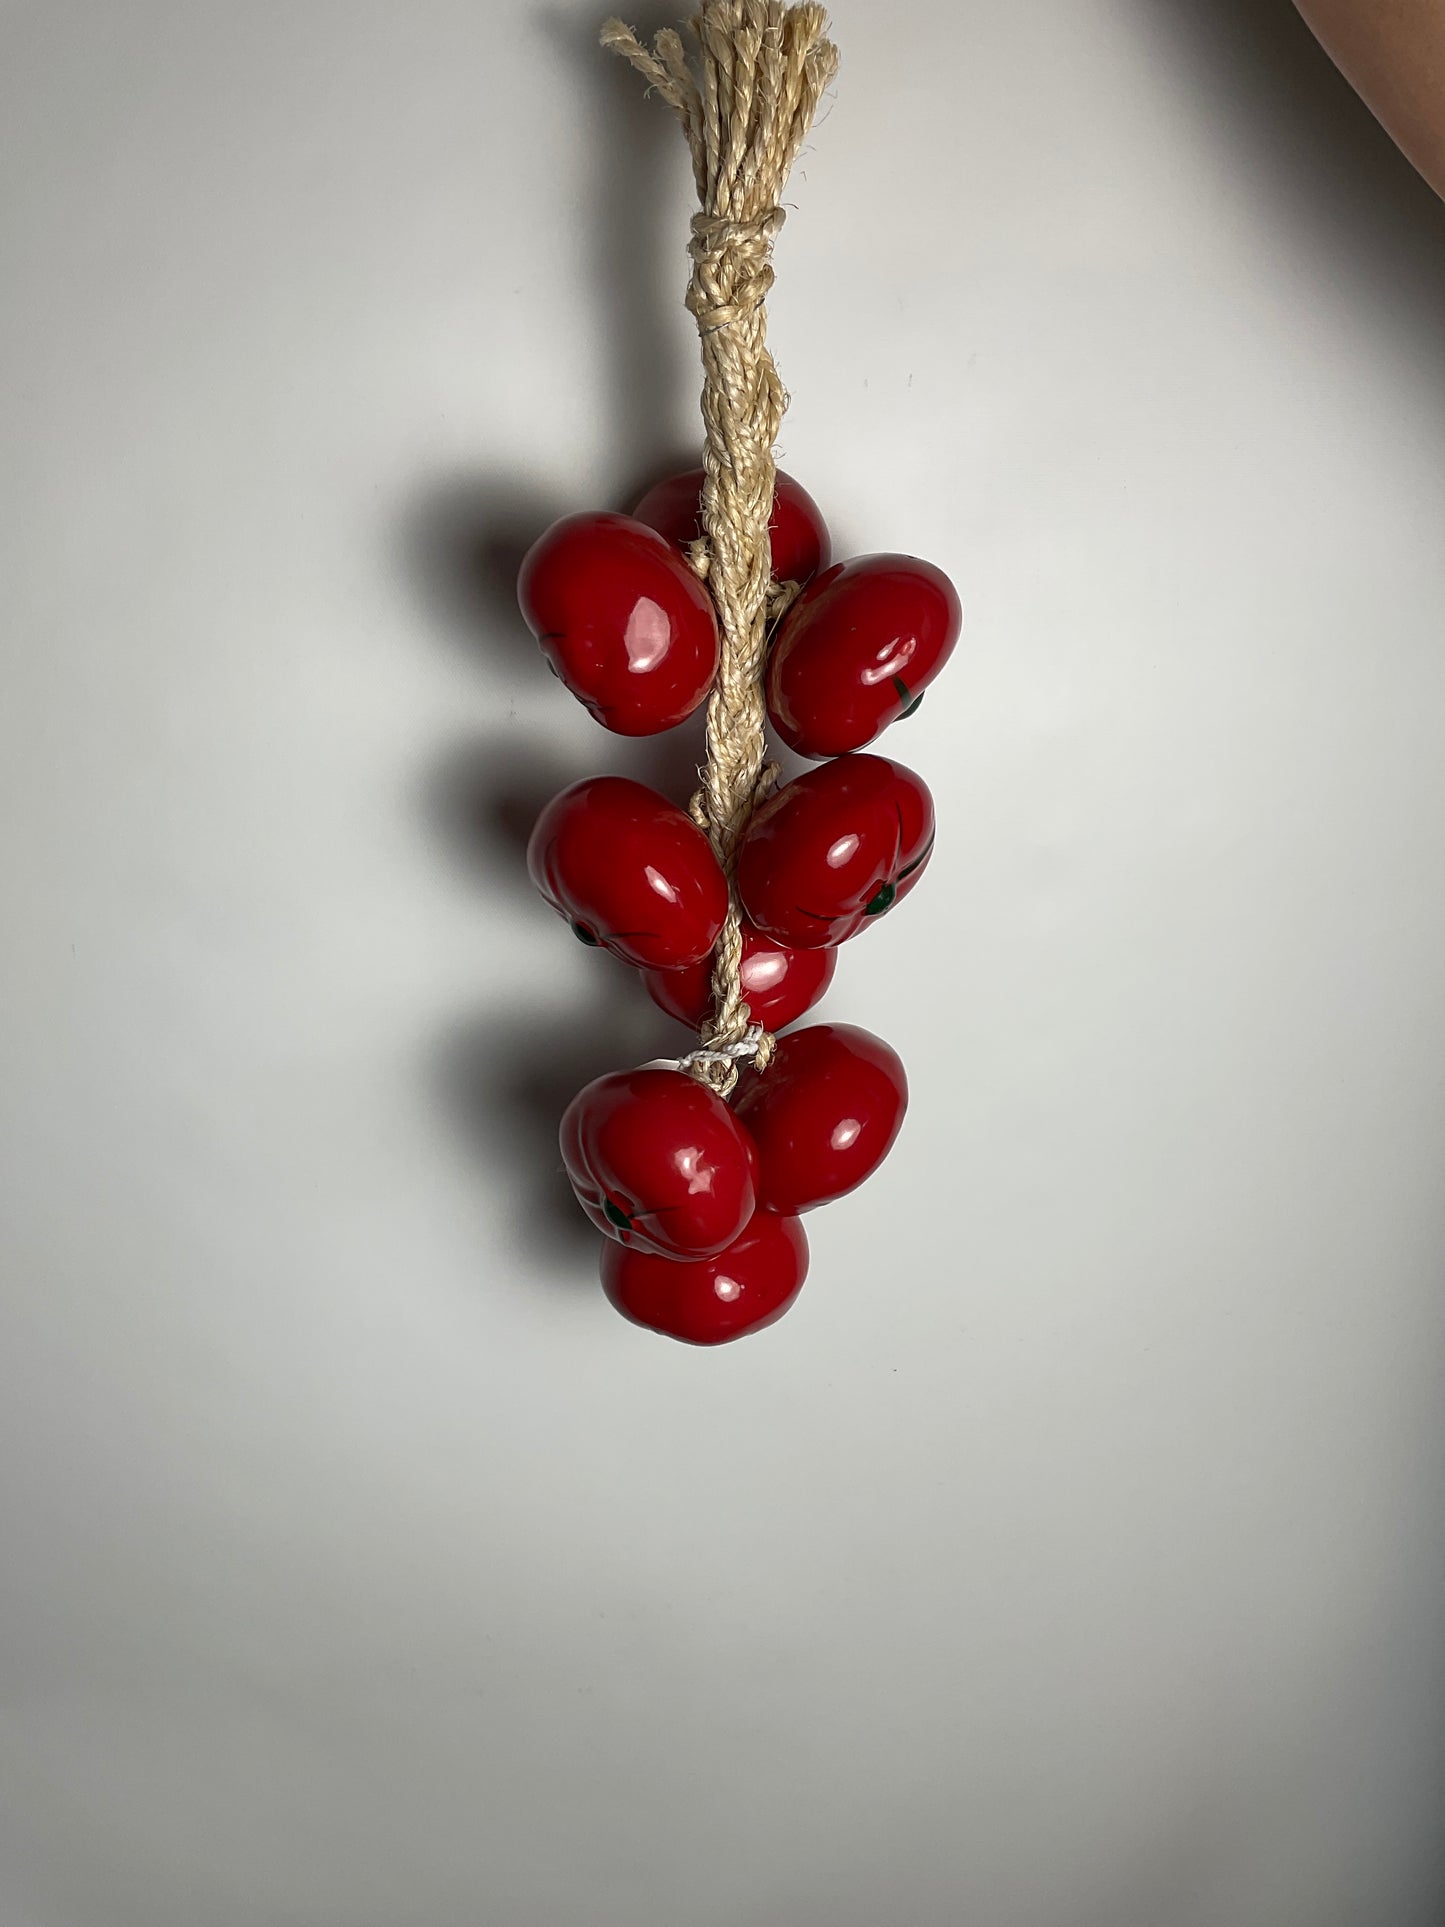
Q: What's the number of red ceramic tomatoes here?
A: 9